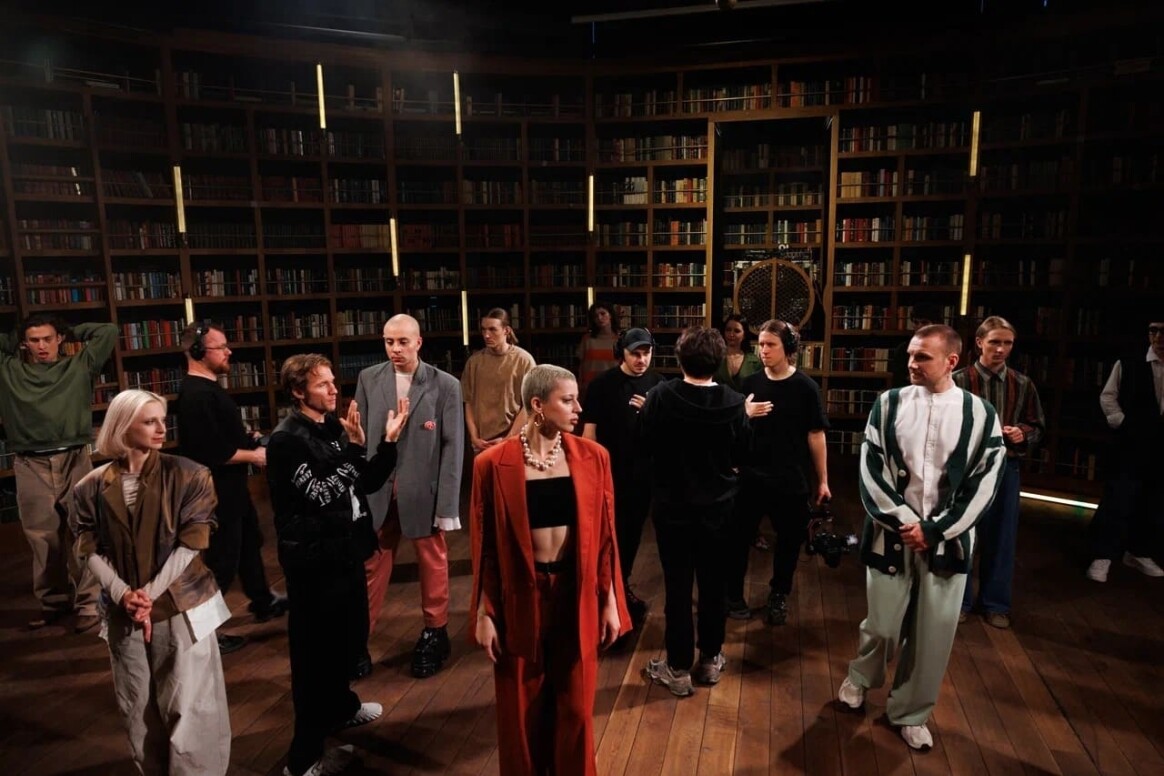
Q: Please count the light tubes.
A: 11